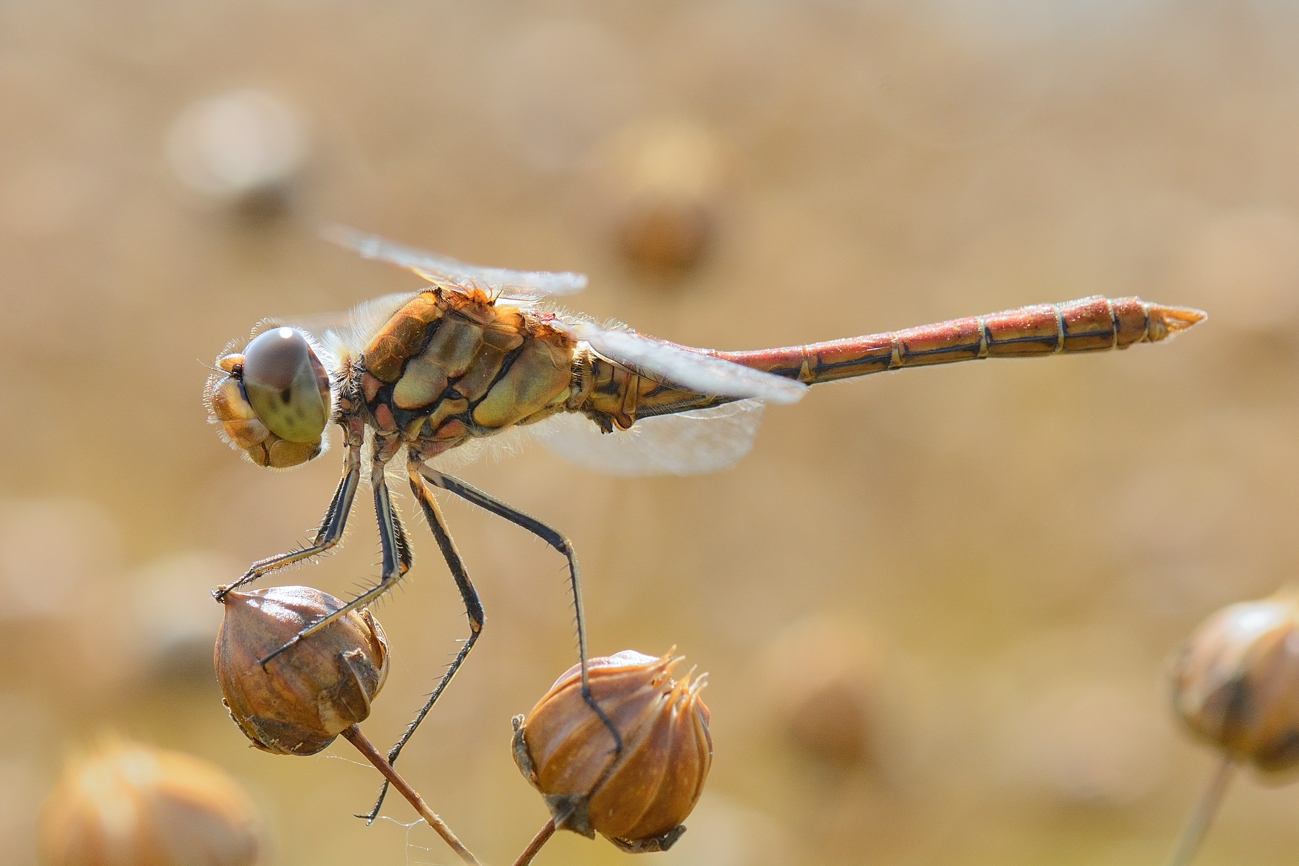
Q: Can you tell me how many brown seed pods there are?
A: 4